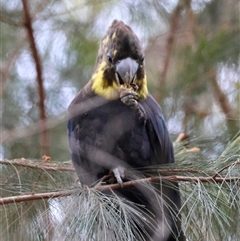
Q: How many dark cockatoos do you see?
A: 1